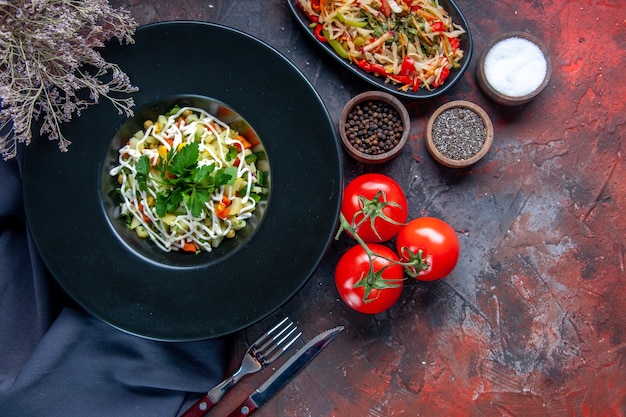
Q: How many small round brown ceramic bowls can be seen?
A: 3